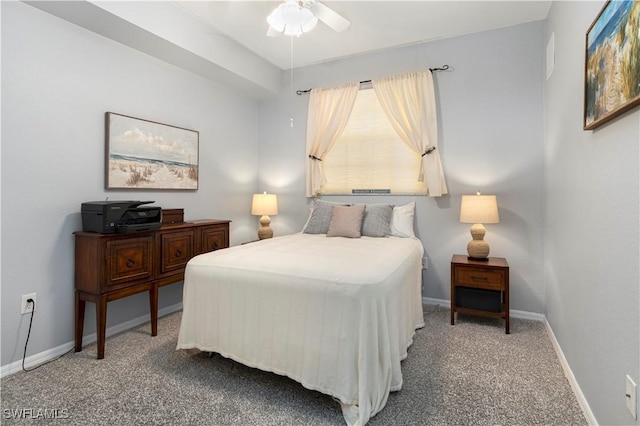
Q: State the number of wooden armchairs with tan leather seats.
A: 0